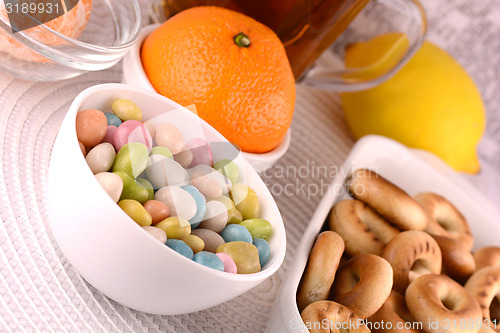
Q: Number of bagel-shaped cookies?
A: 12